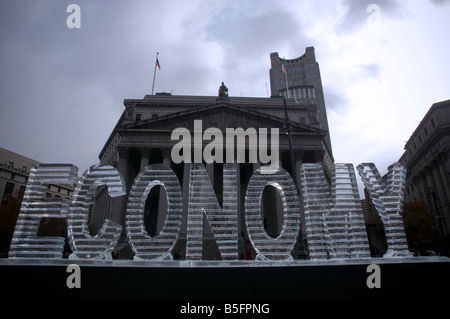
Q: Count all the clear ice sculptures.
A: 7